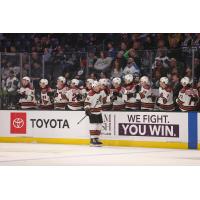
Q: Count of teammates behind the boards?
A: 11